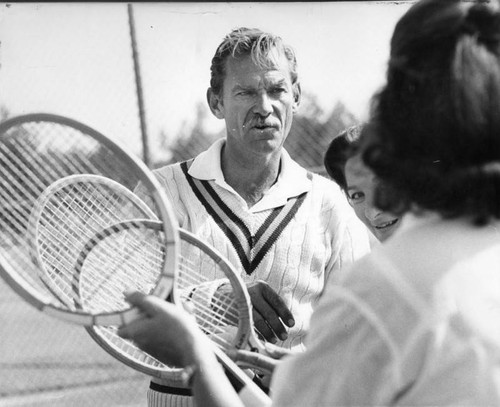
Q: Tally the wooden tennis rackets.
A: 3